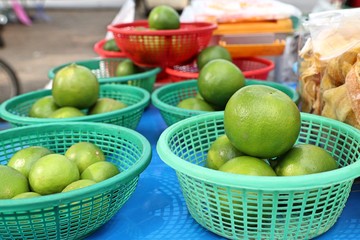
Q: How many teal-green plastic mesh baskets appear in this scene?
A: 5